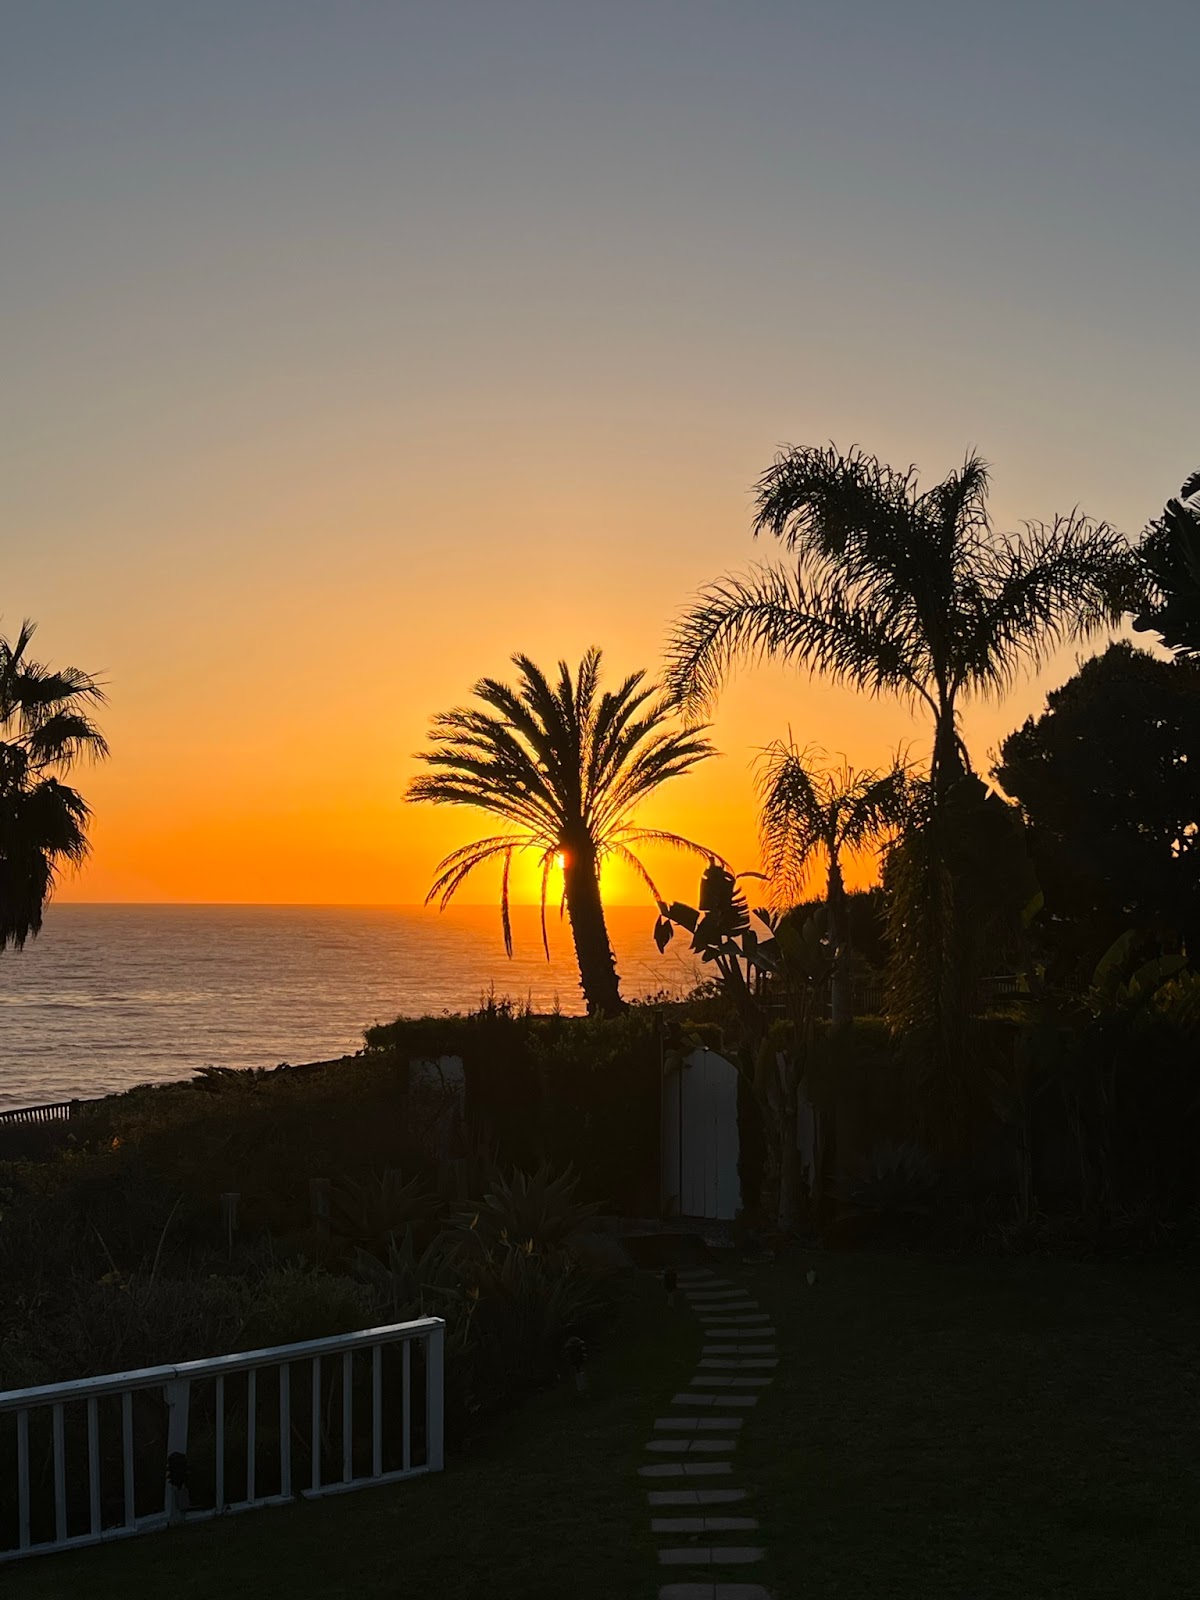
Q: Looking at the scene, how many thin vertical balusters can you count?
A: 11